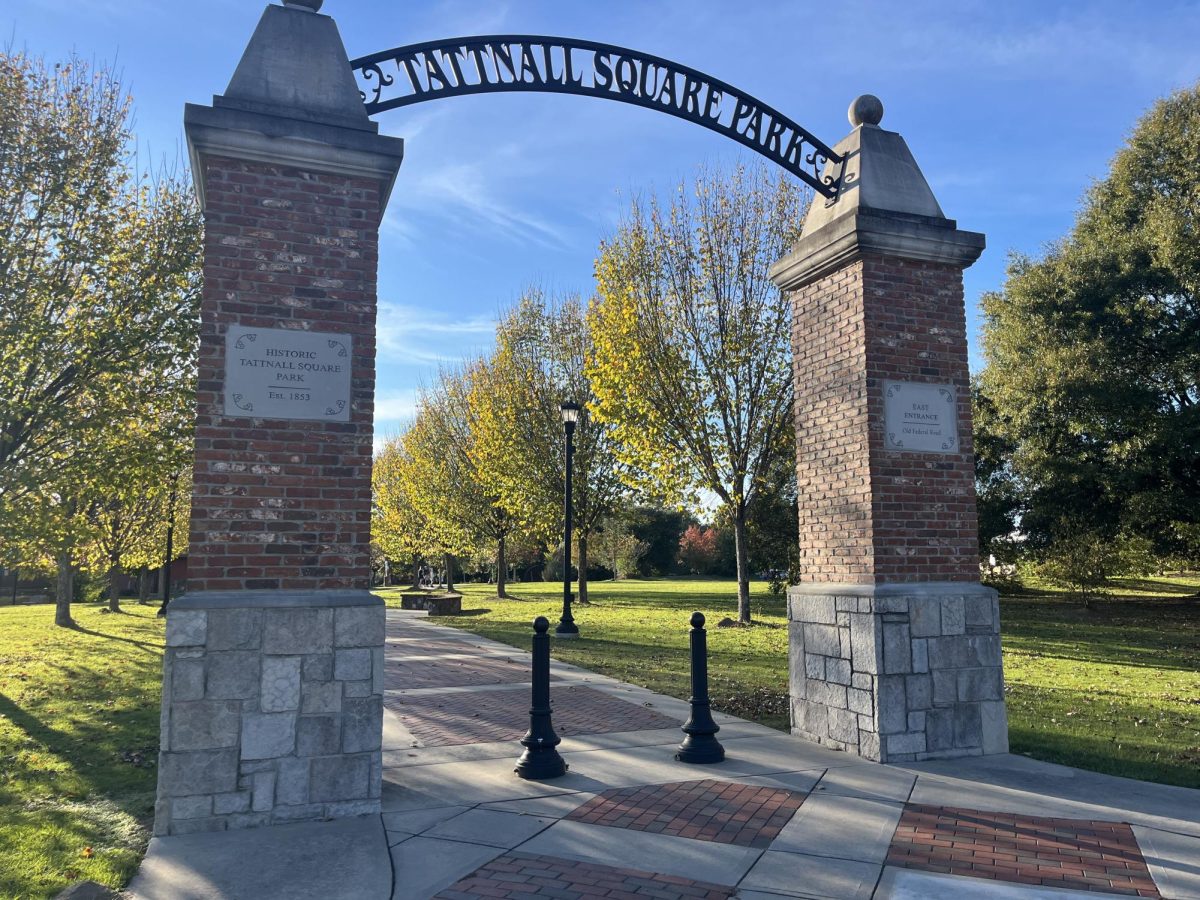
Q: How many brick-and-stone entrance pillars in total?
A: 2